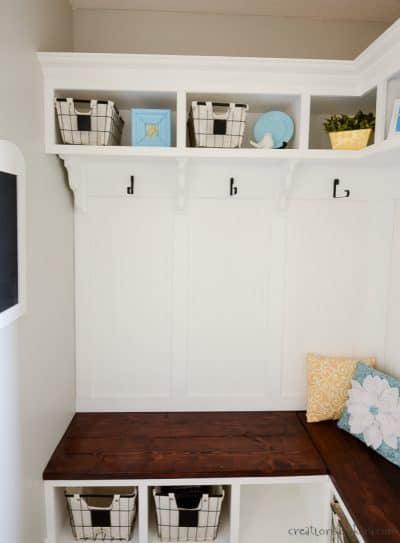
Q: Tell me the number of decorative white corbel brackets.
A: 3